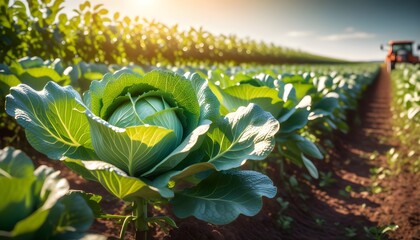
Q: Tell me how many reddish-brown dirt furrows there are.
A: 1